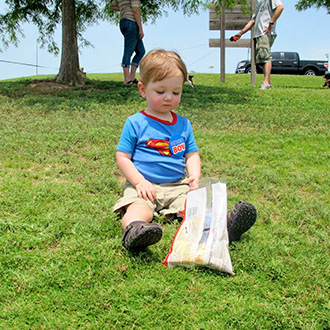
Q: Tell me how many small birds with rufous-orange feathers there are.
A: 0